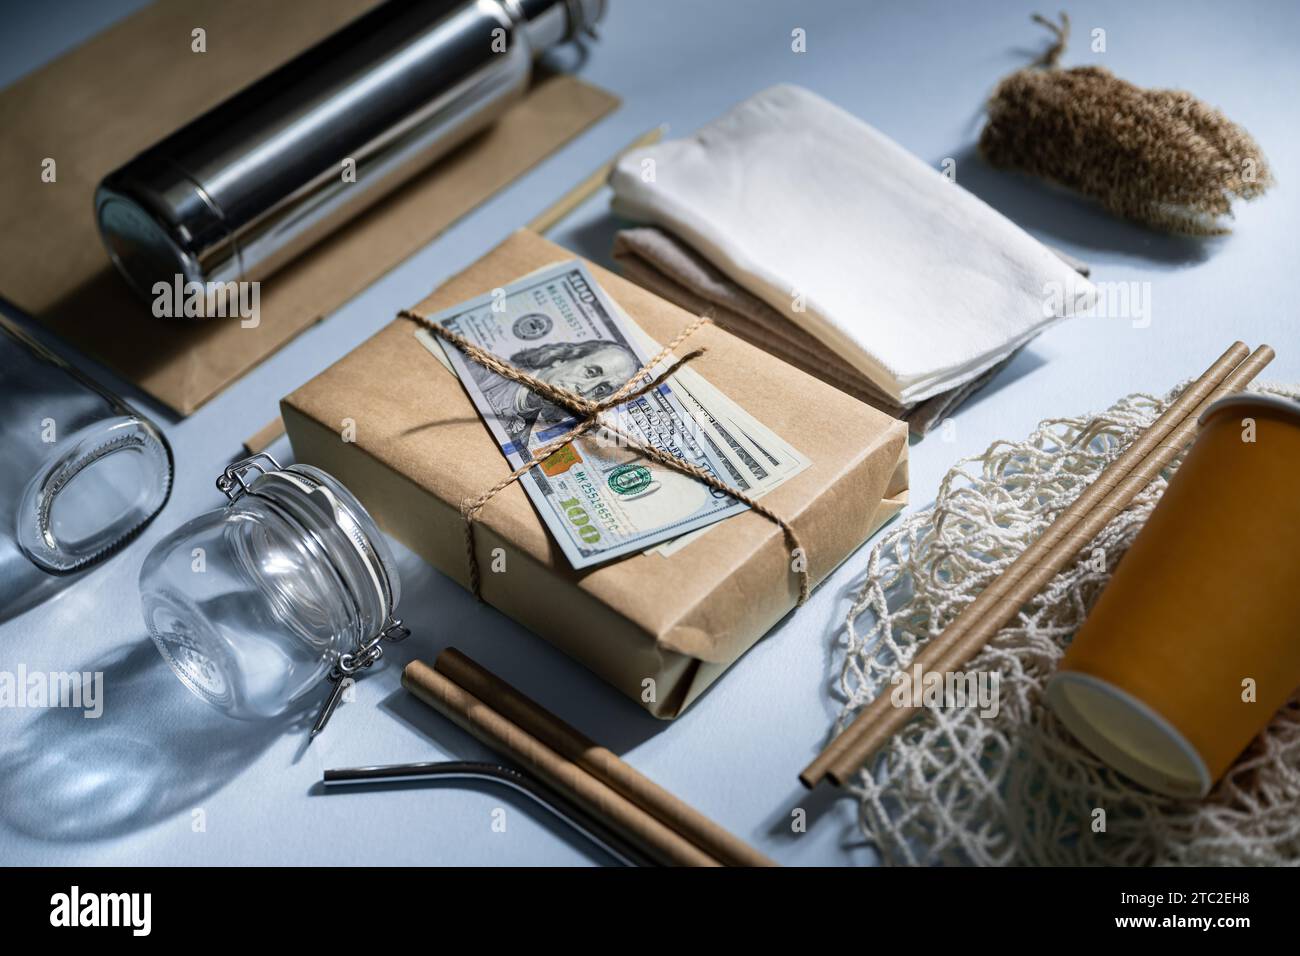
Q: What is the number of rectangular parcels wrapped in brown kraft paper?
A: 1